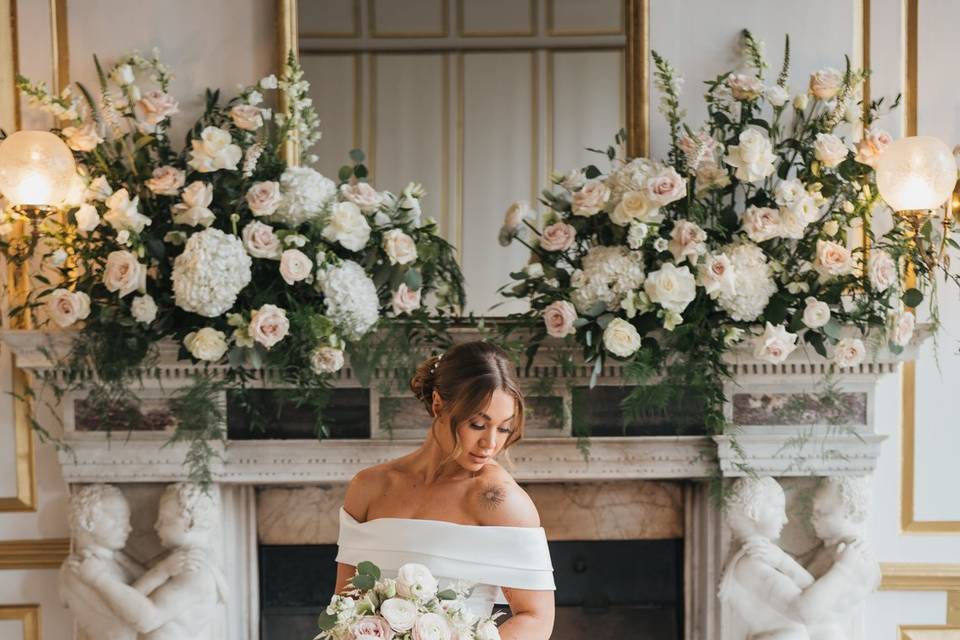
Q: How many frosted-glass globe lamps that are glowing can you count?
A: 2